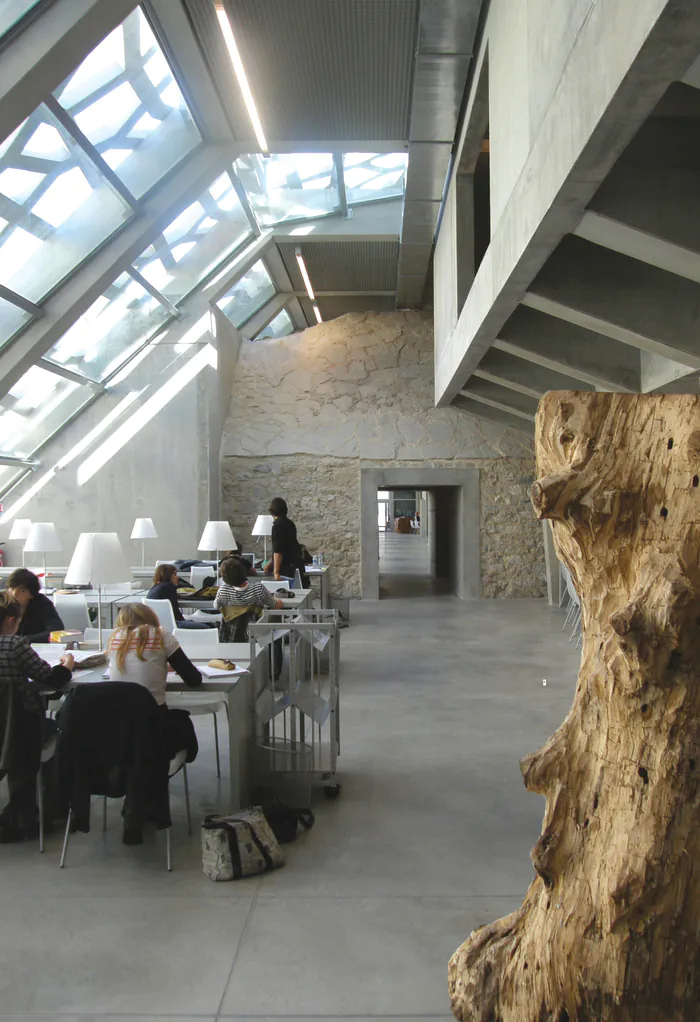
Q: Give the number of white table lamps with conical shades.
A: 6